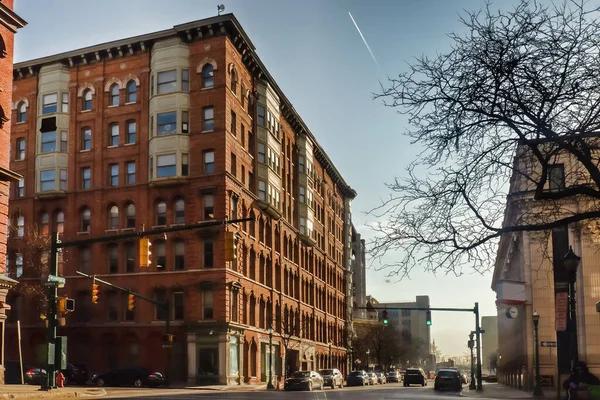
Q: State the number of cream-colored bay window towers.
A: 4